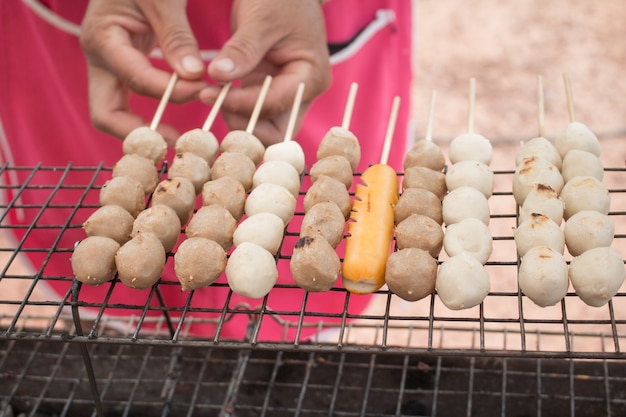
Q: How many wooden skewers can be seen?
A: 10